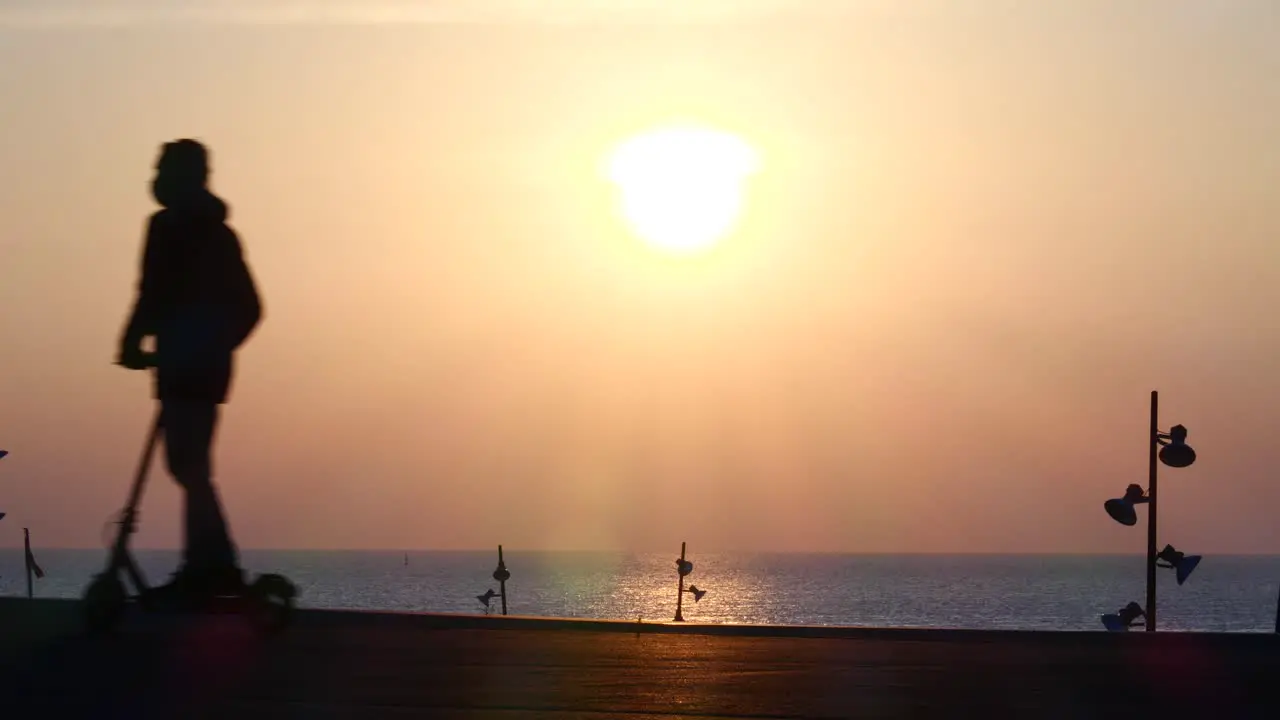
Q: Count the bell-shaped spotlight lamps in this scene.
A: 8